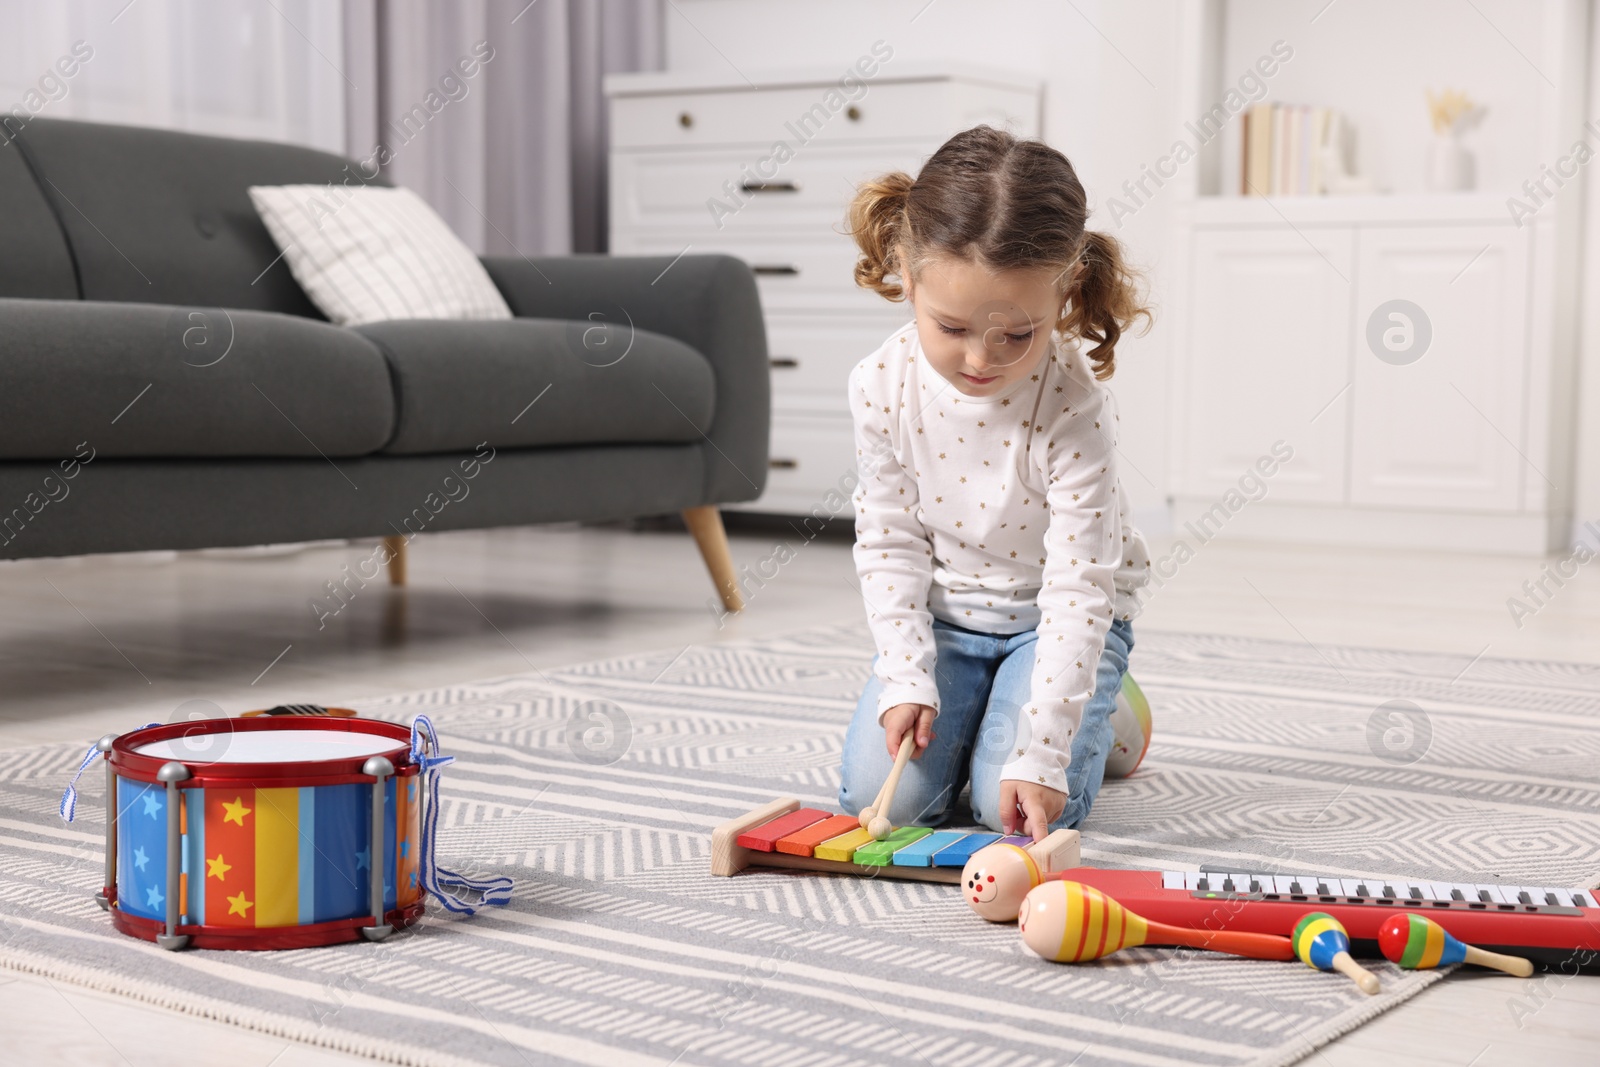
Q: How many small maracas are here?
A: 2